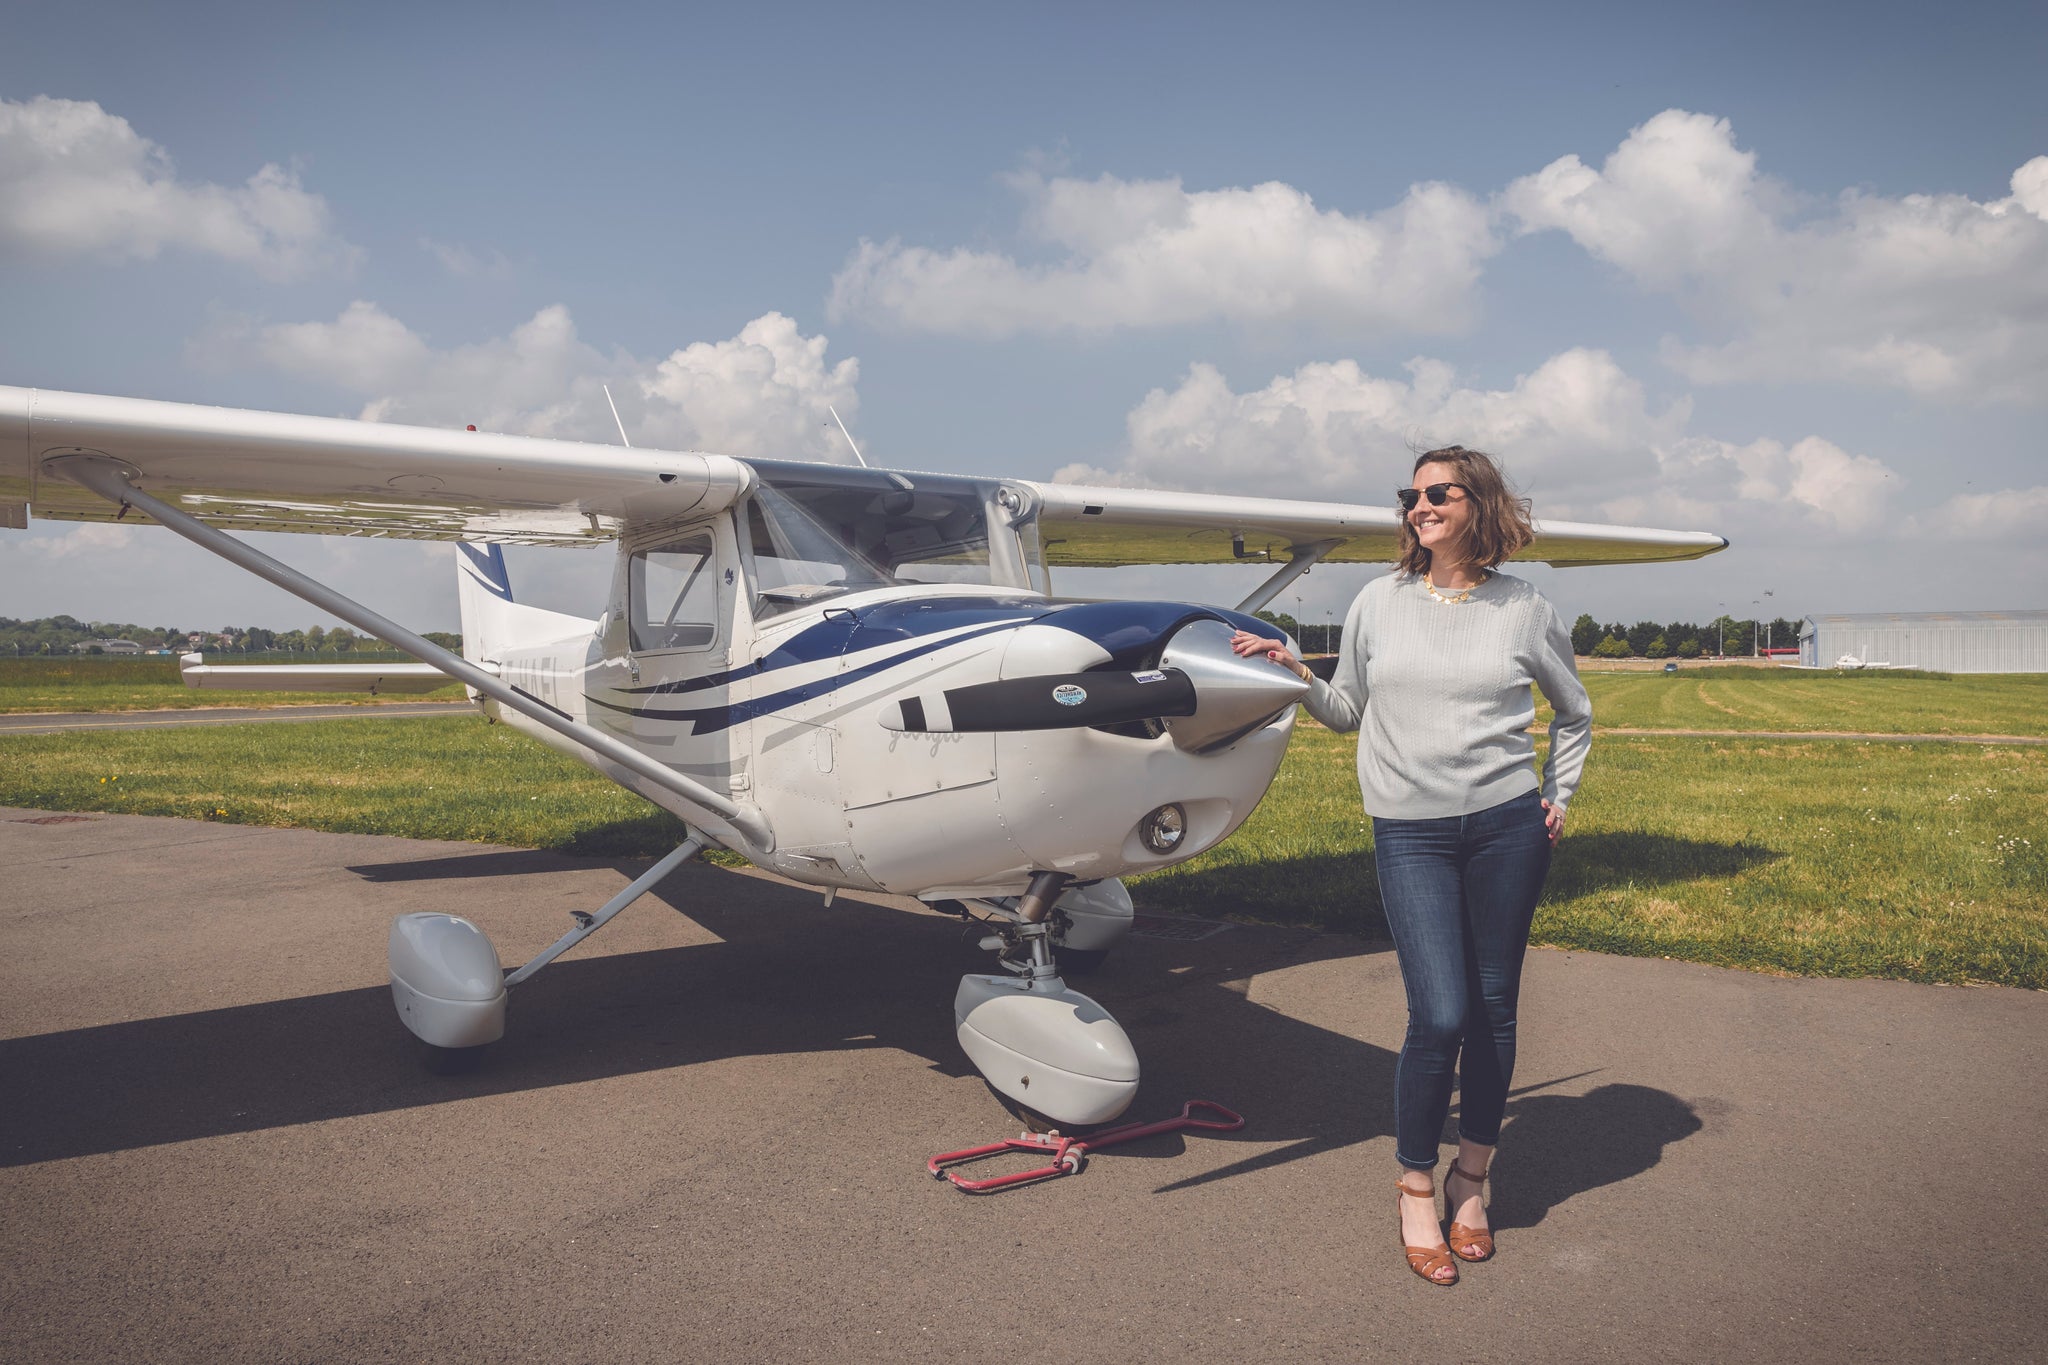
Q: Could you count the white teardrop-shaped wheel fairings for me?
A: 3